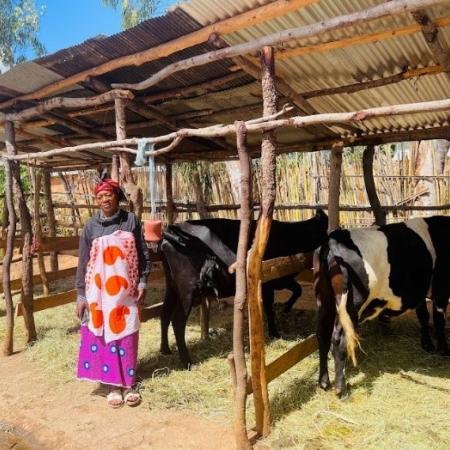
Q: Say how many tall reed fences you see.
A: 1